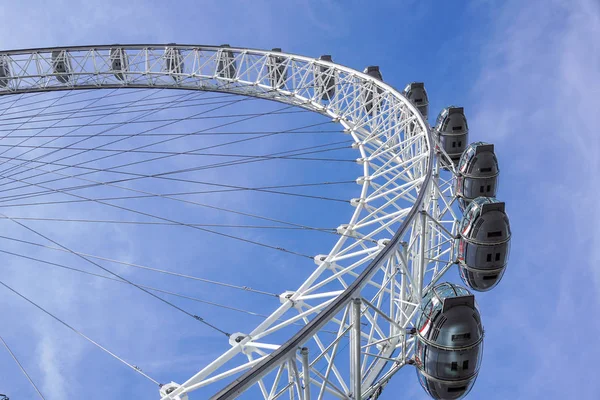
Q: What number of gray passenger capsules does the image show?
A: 13